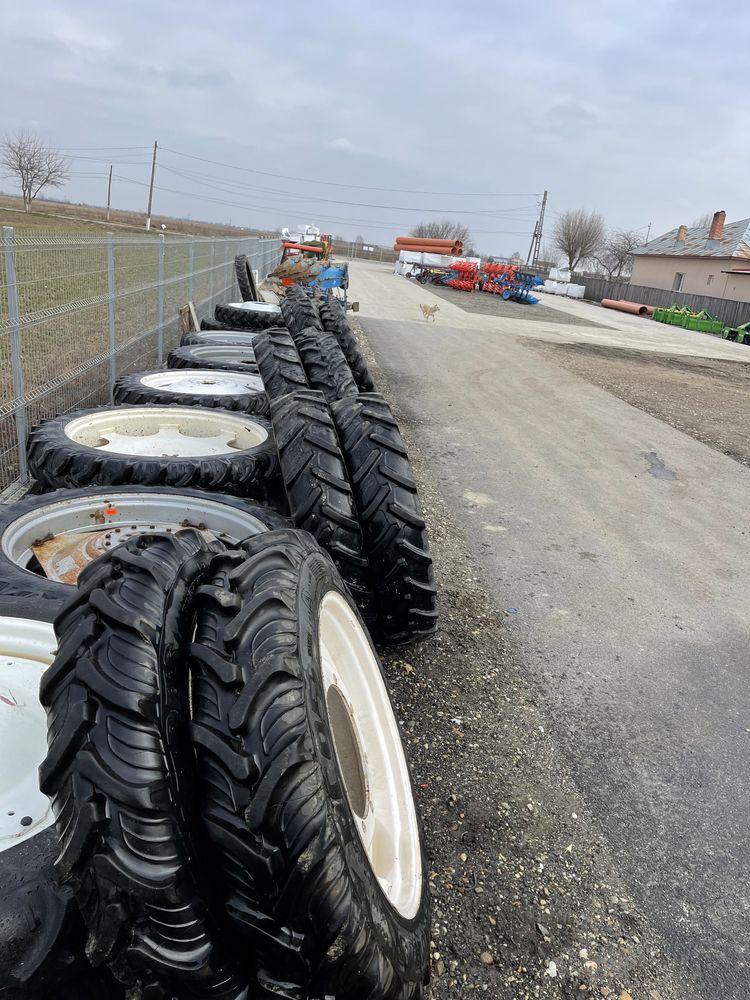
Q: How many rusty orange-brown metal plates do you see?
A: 1